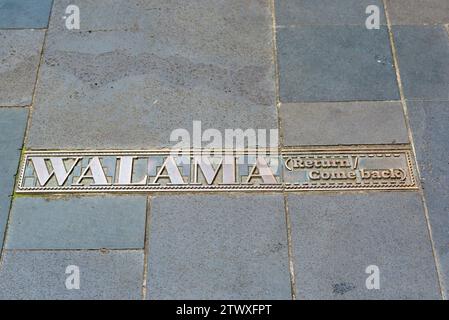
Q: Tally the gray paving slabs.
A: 14